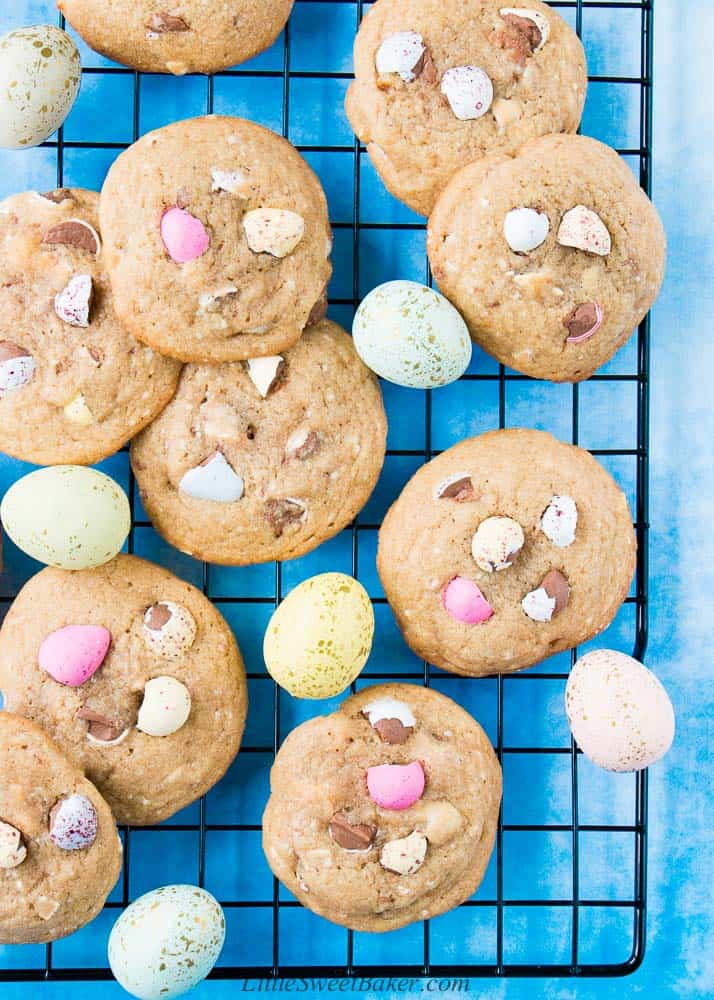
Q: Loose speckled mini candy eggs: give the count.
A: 6